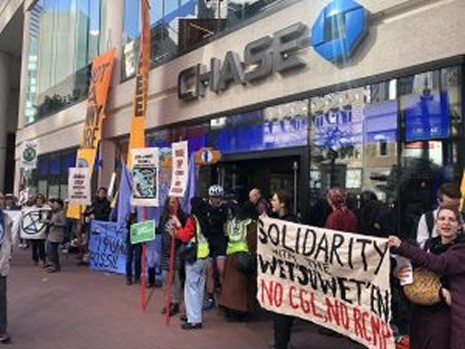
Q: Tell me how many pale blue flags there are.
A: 2